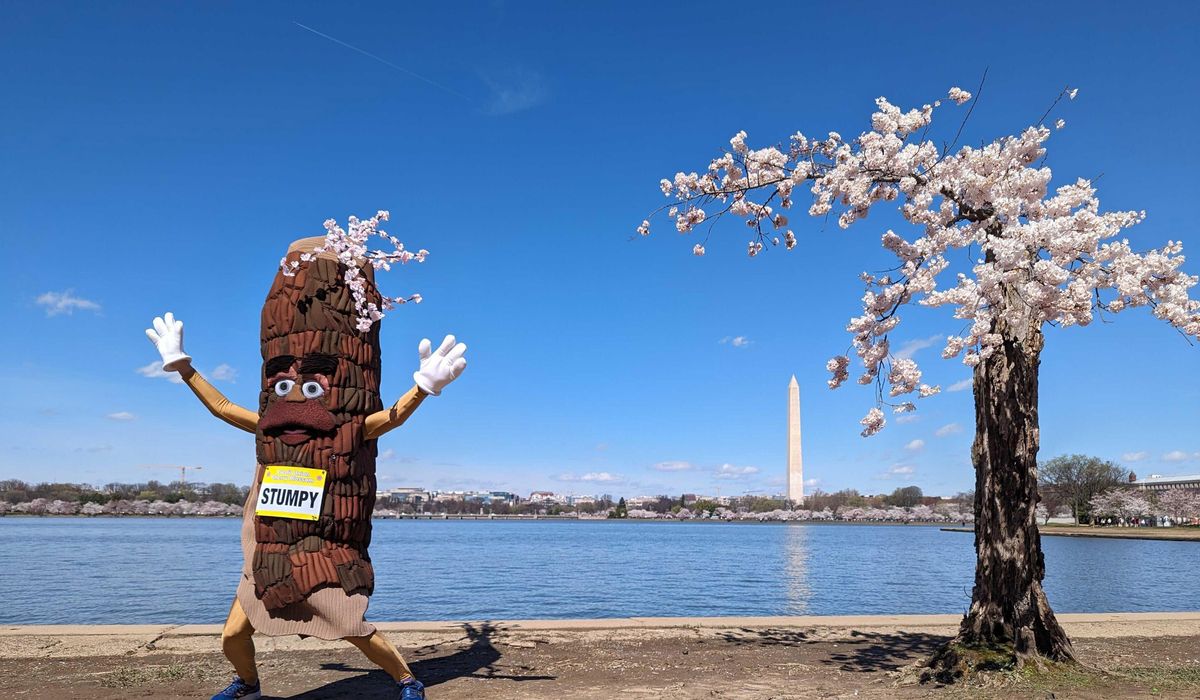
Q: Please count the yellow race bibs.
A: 1